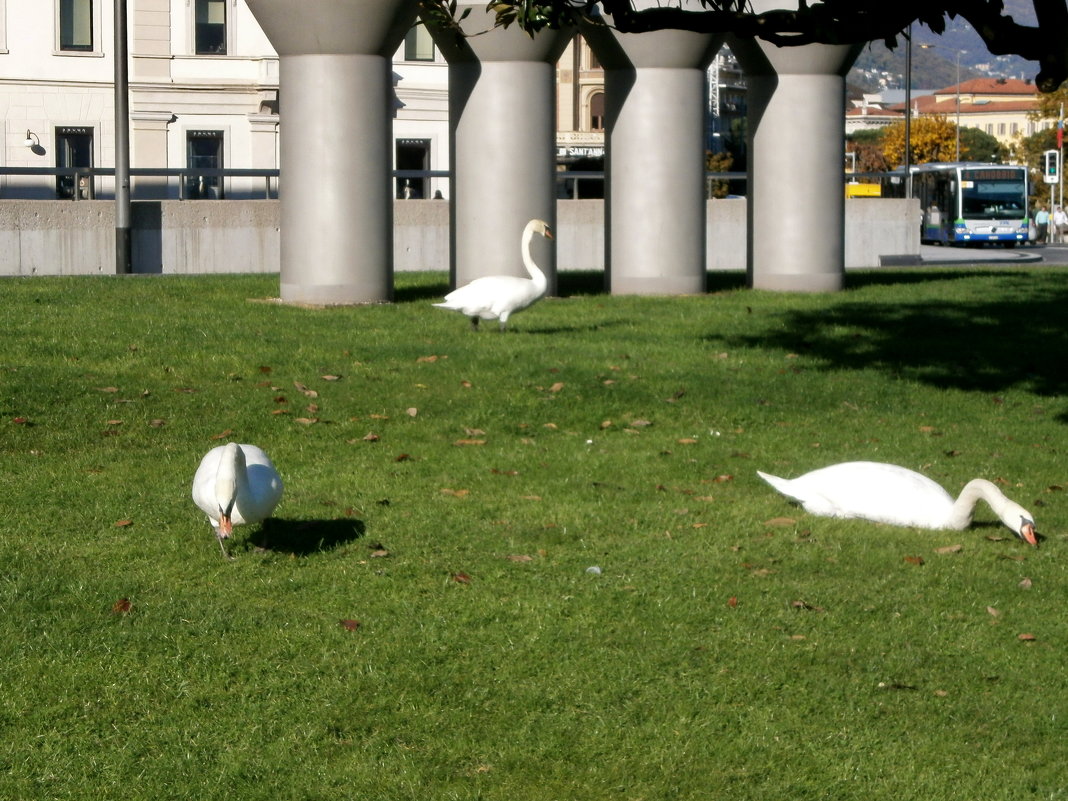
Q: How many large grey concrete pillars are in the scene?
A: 4